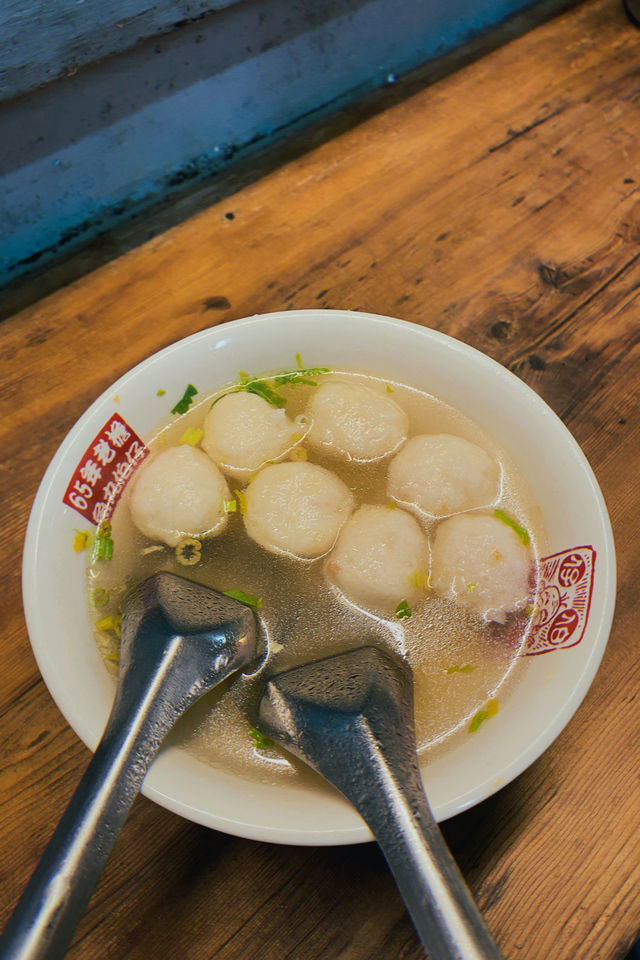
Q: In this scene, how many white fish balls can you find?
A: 7